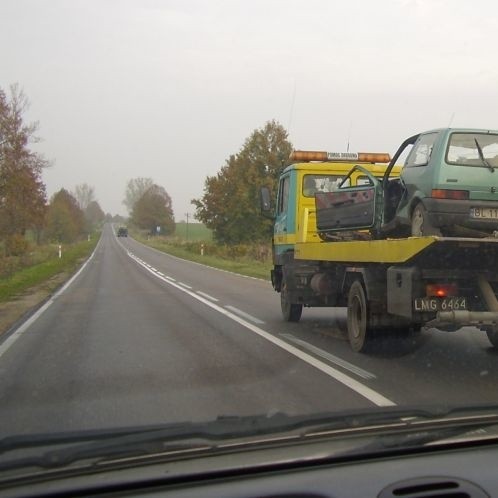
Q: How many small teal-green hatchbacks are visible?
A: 1